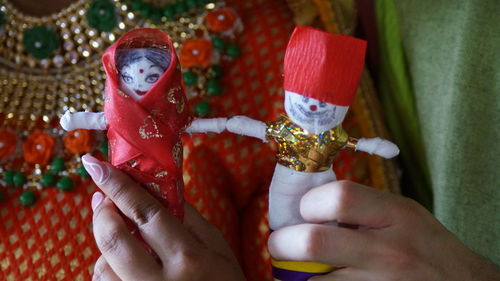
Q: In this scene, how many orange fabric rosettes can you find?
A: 5